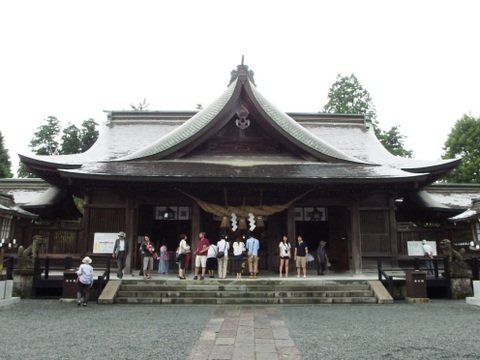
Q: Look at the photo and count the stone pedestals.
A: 2